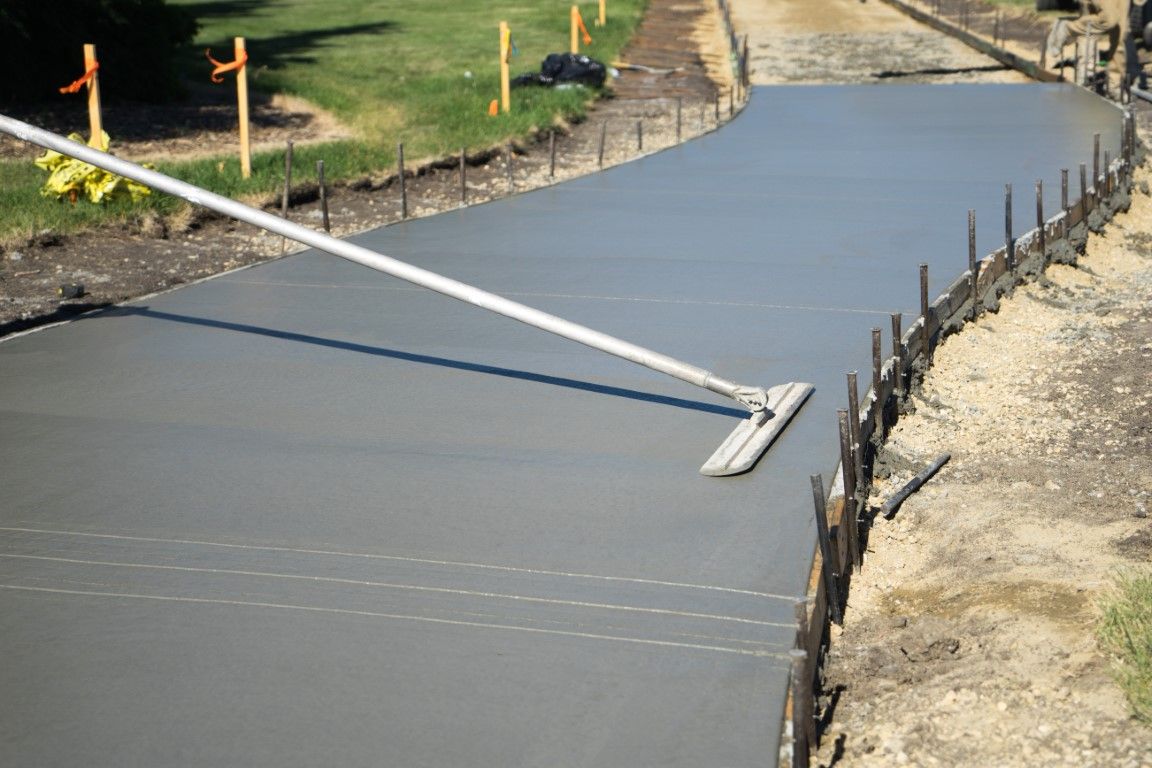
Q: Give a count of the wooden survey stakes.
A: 5